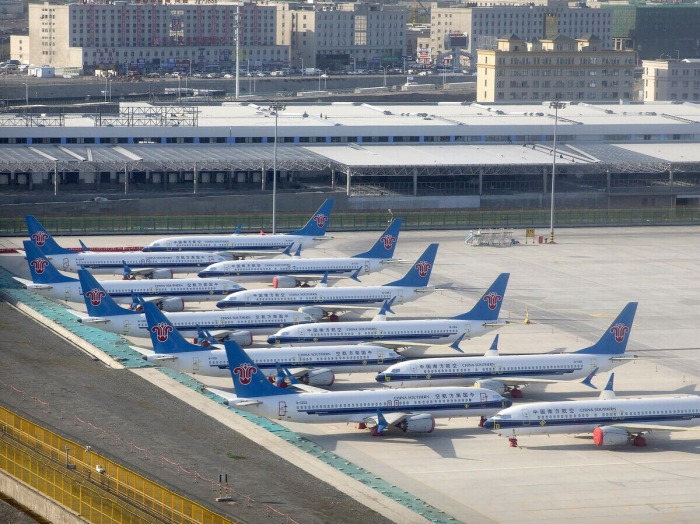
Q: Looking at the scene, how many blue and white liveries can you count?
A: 11